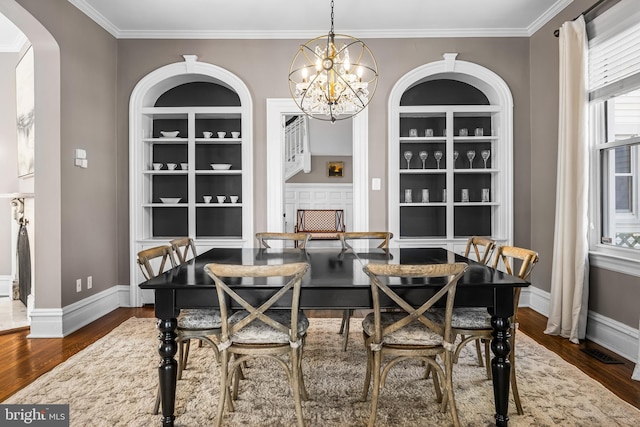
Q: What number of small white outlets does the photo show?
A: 2